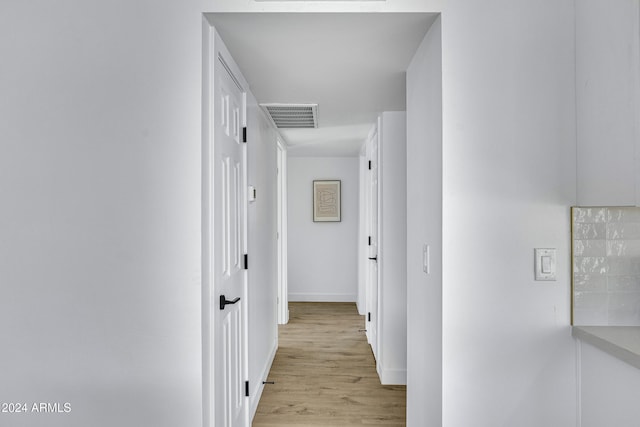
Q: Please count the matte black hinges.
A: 6